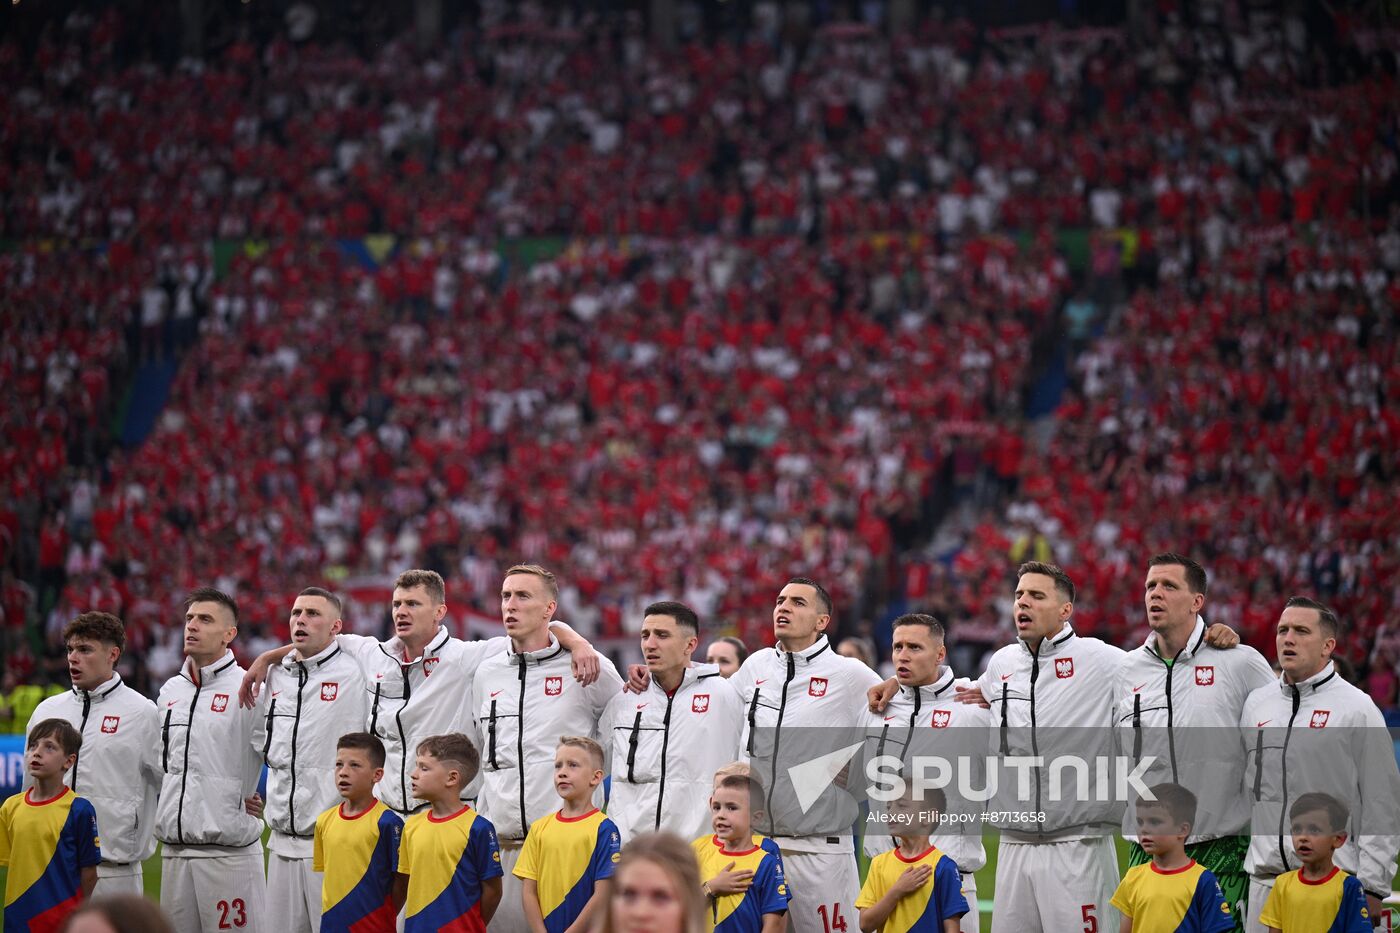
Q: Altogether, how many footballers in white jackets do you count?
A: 11